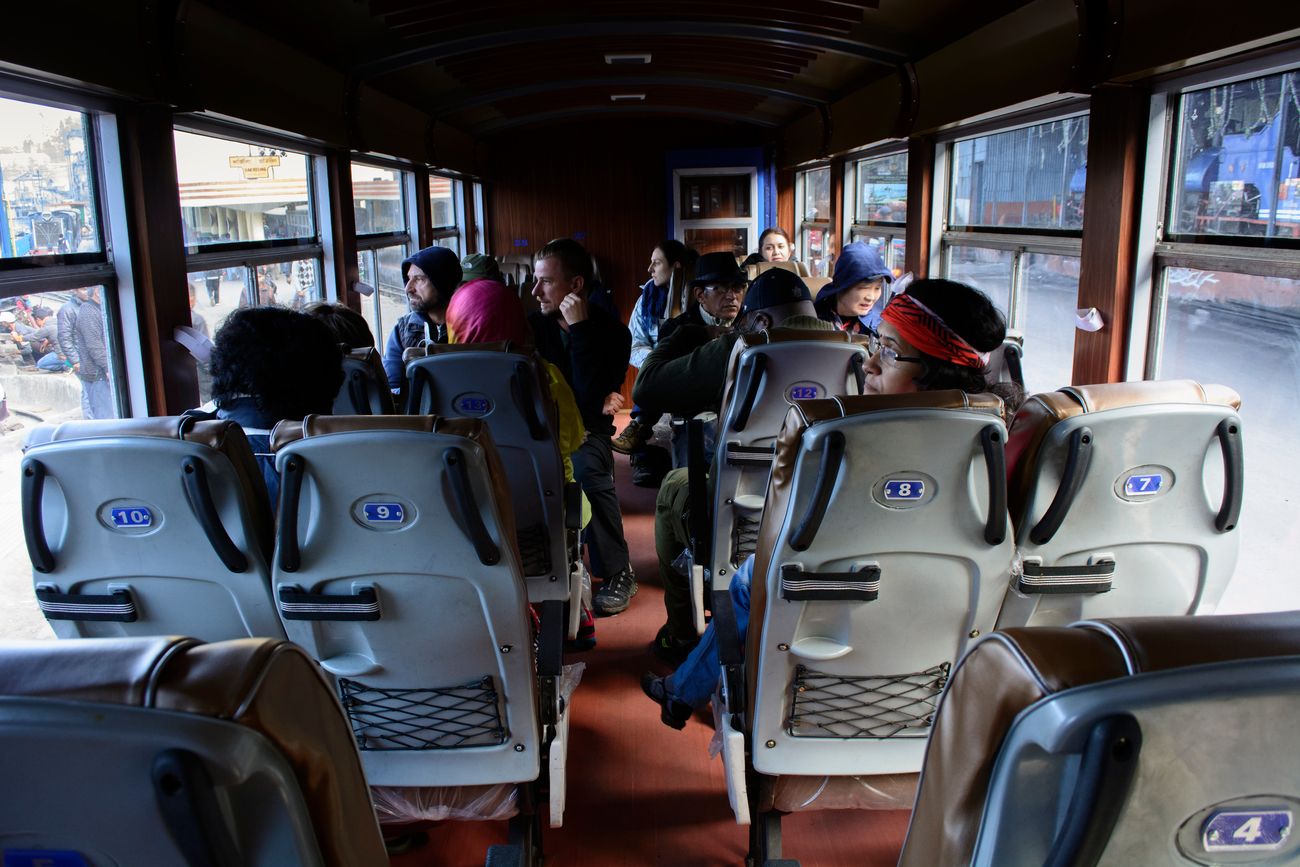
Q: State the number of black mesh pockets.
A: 4